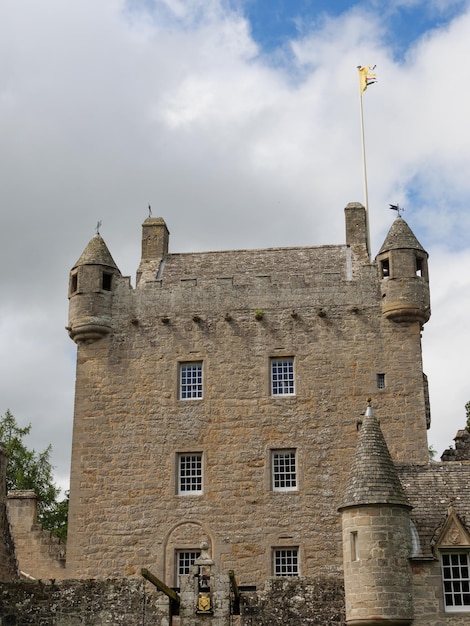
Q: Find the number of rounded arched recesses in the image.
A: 1